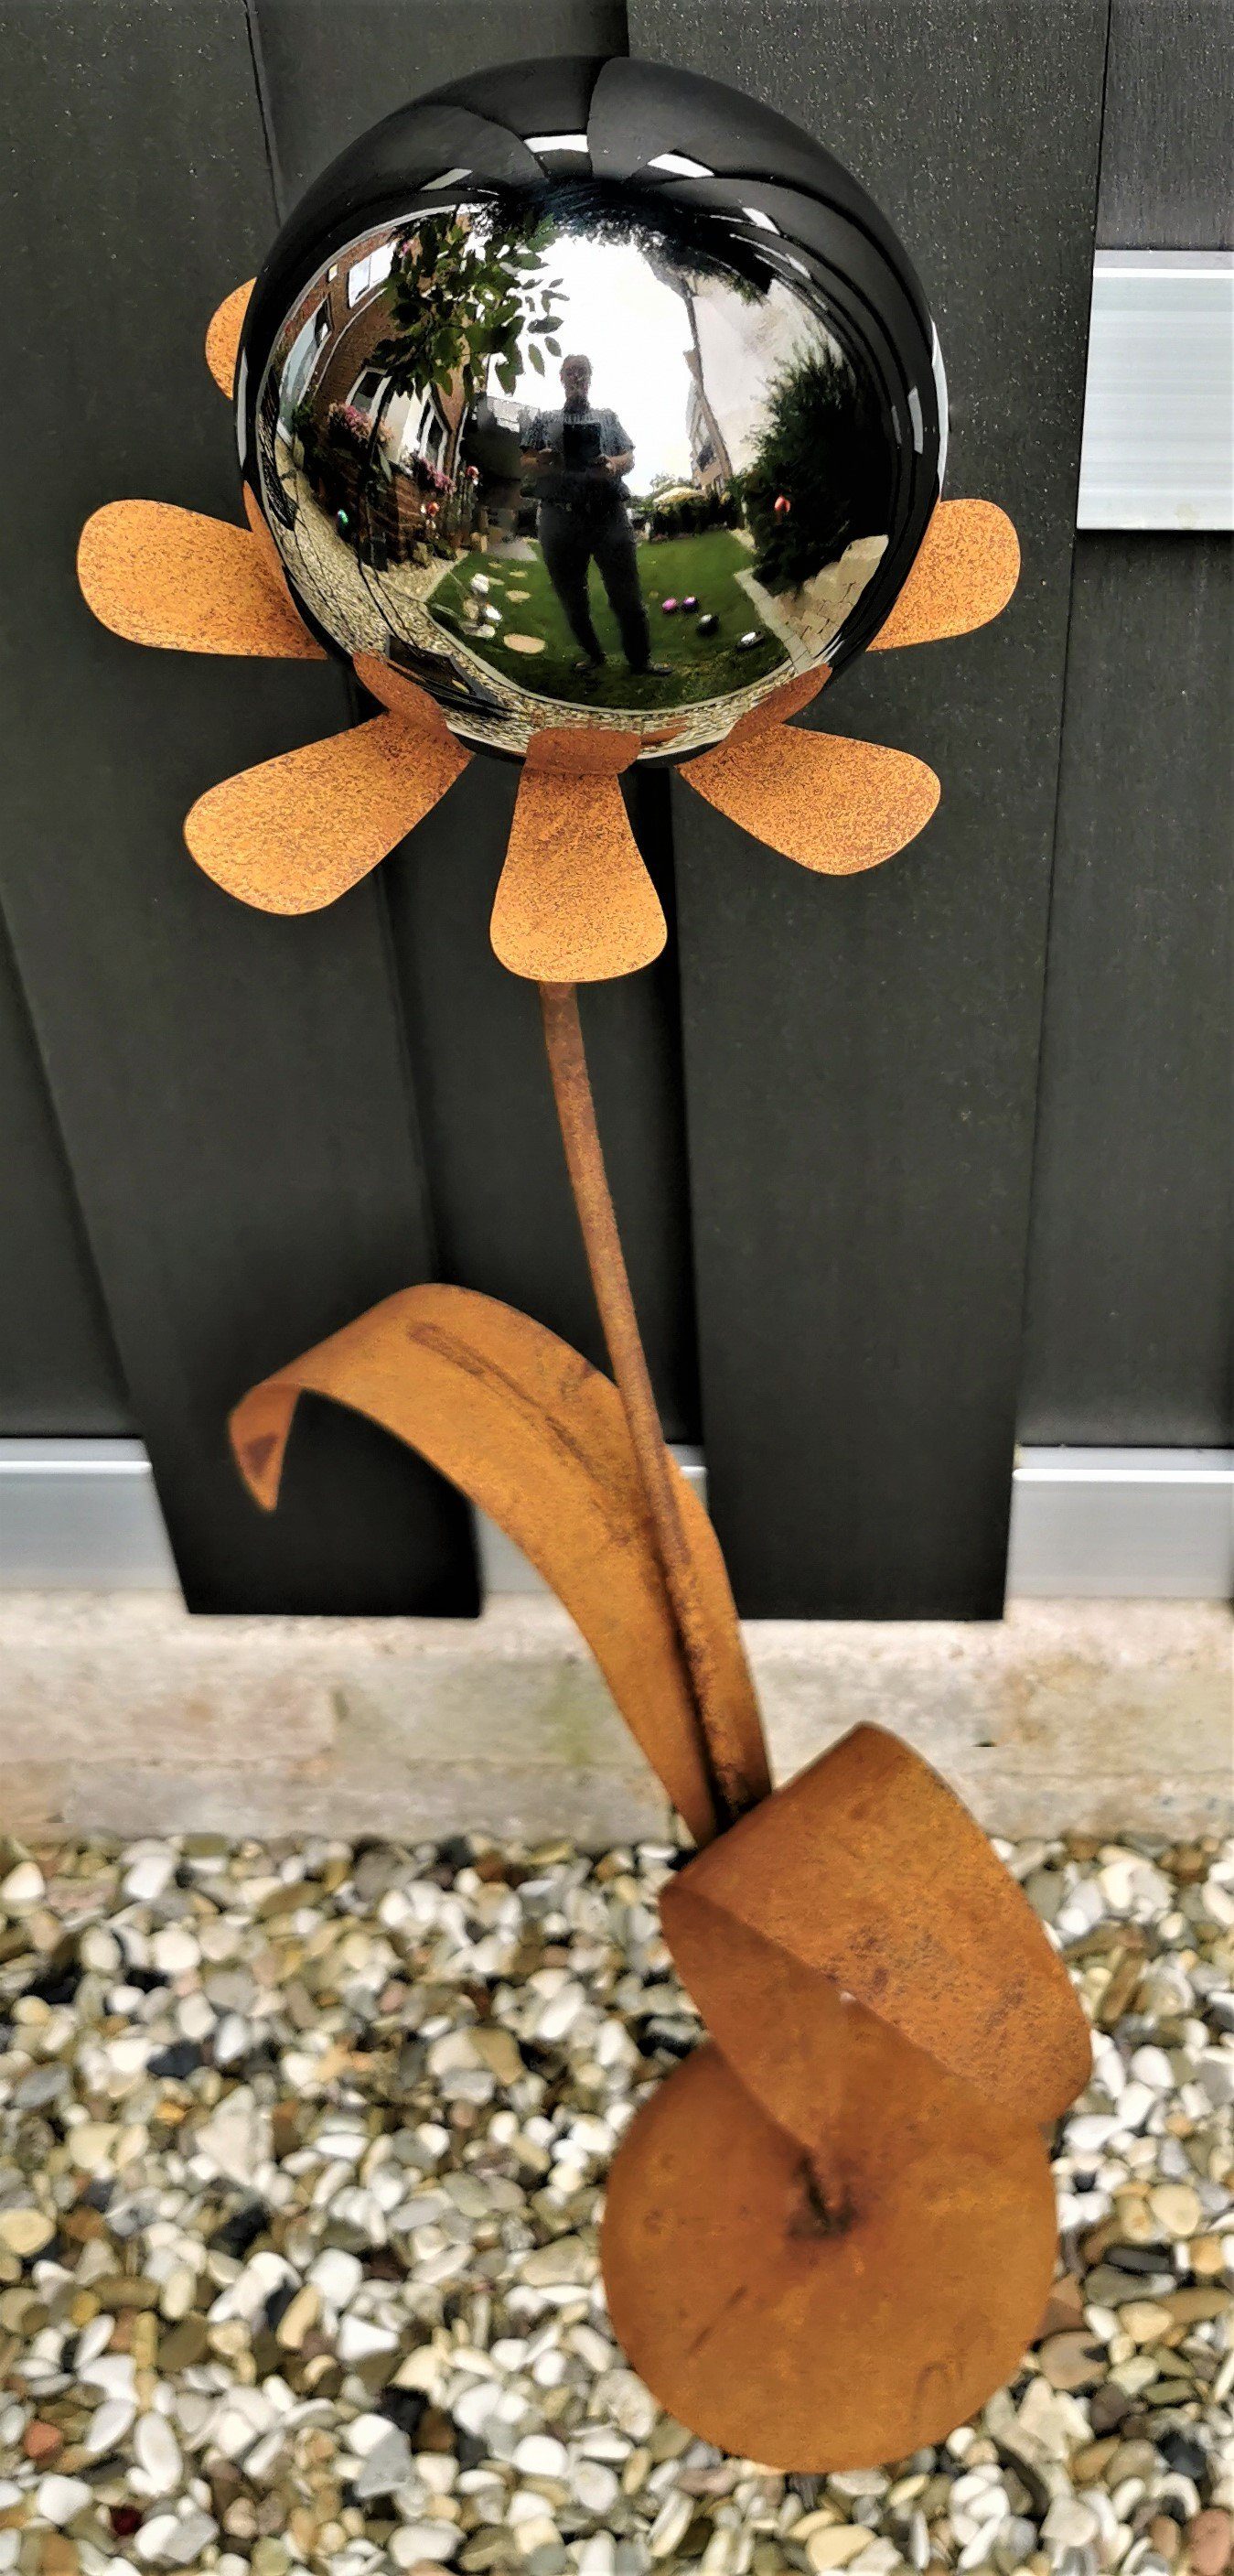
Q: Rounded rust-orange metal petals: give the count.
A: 6